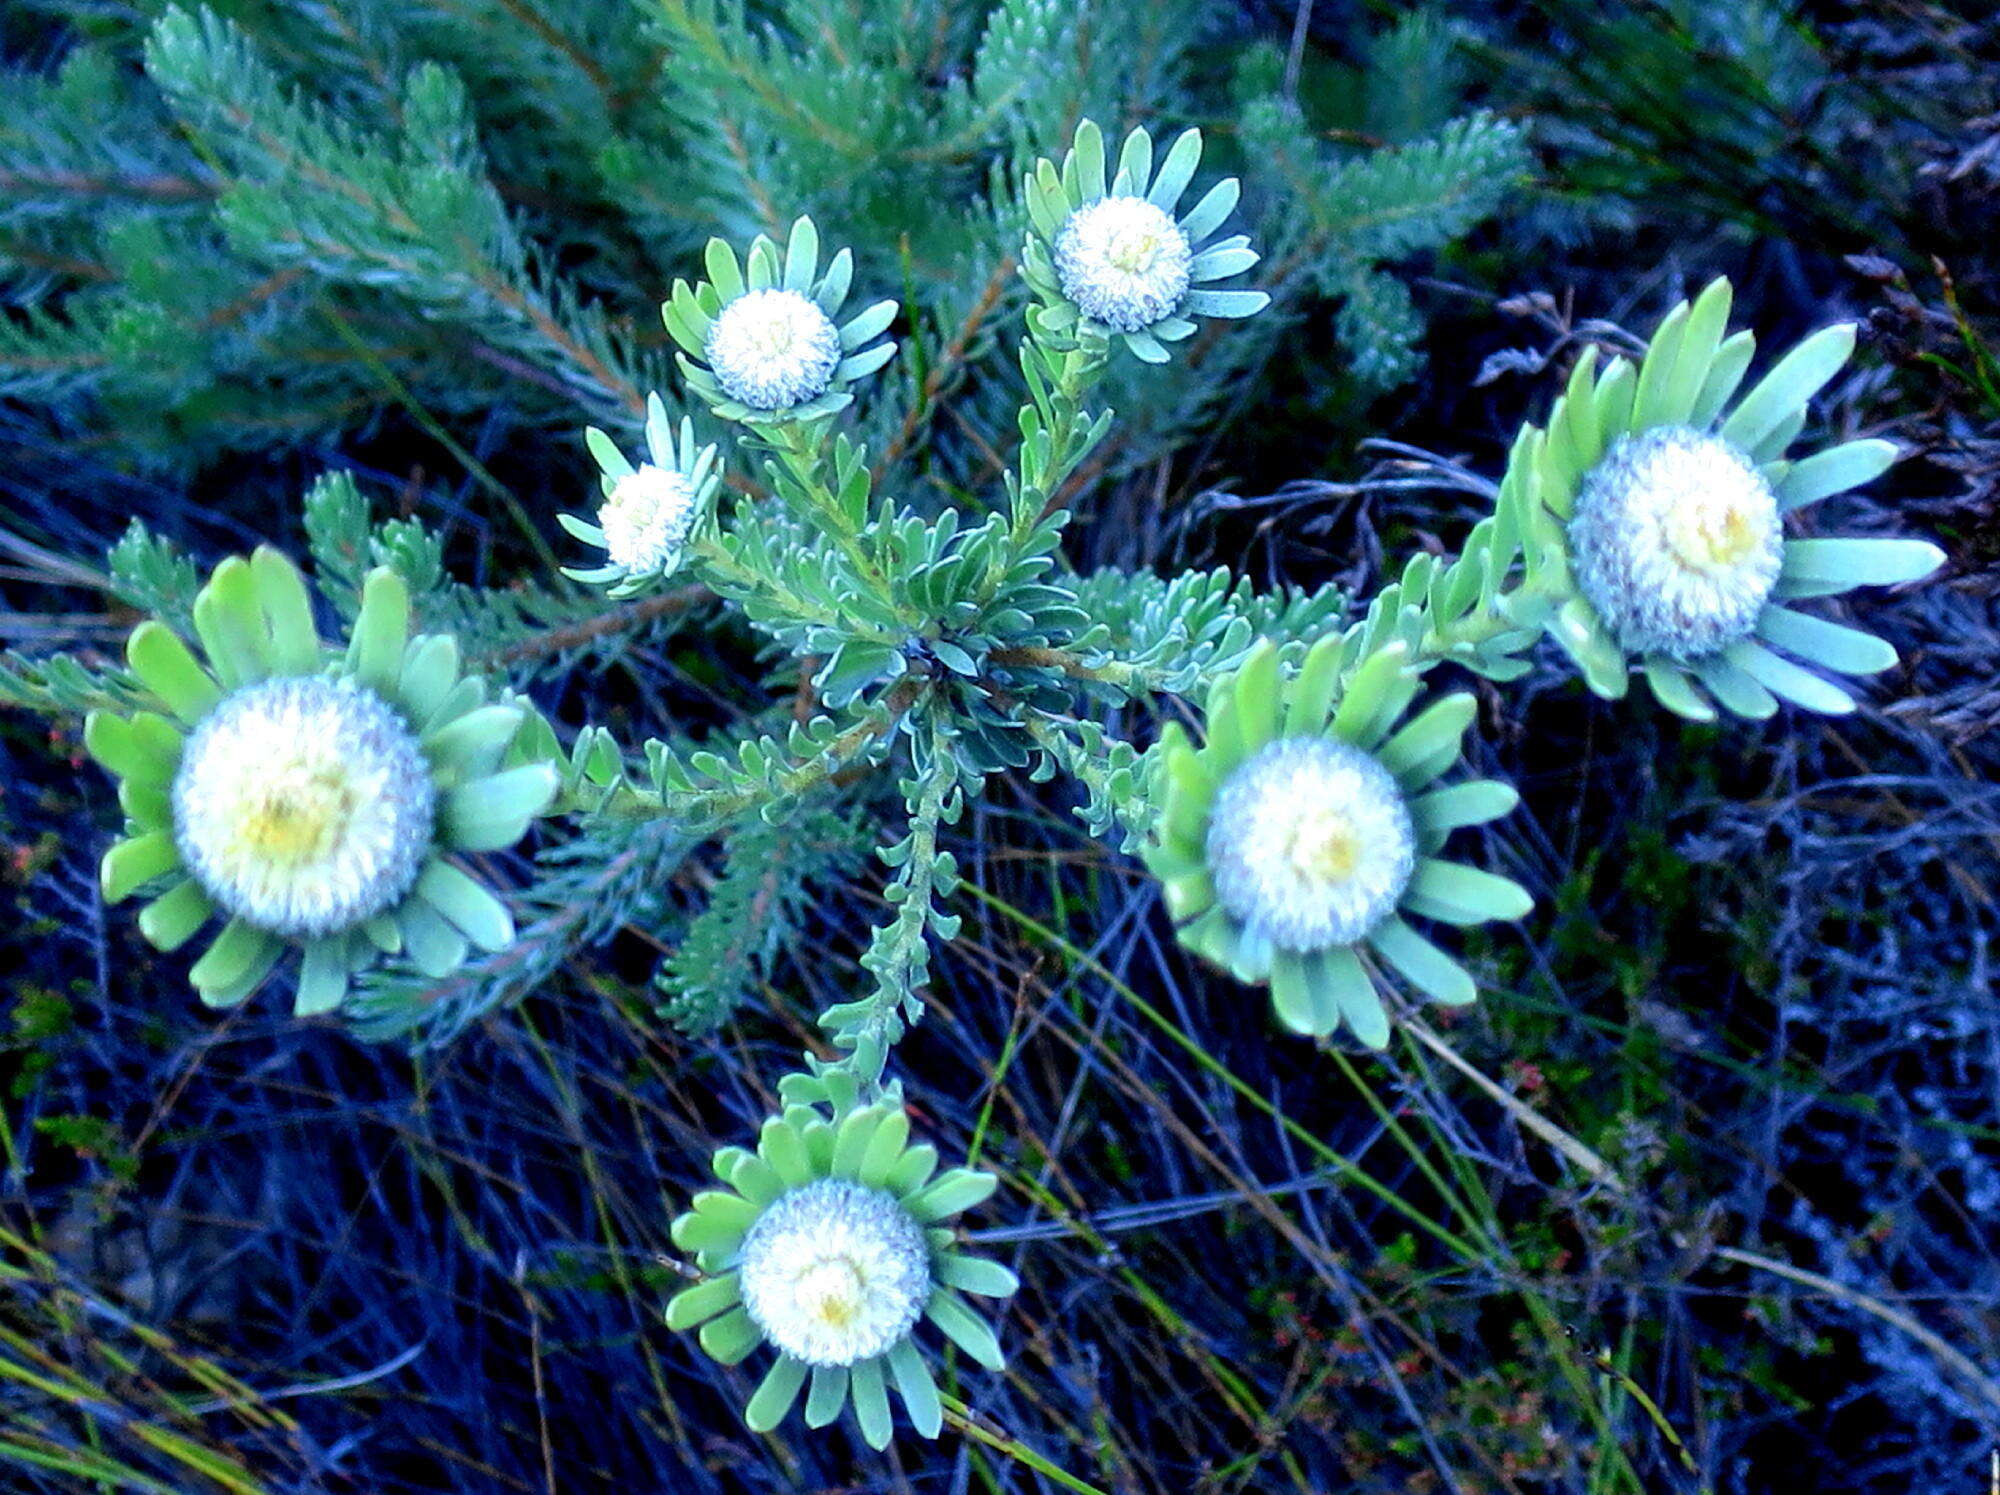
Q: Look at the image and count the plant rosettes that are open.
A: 7